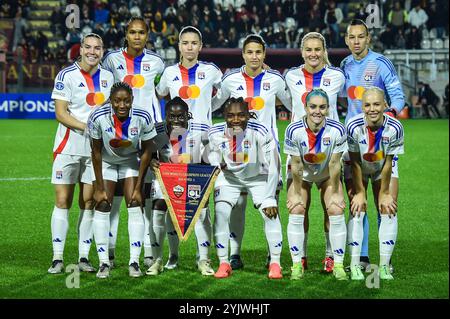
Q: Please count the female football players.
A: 11